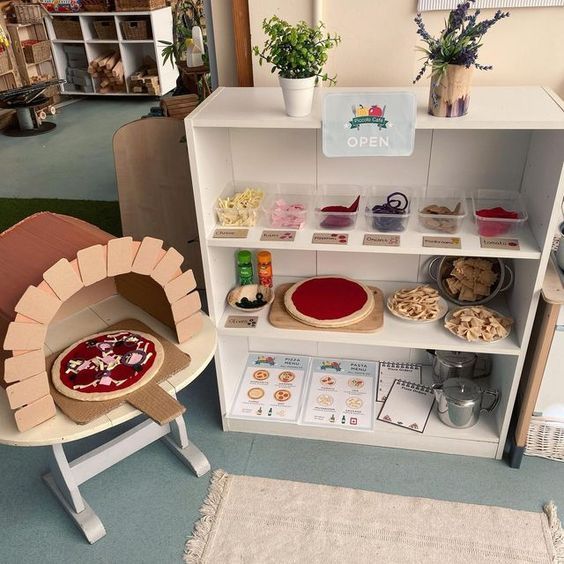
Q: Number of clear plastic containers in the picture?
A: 6